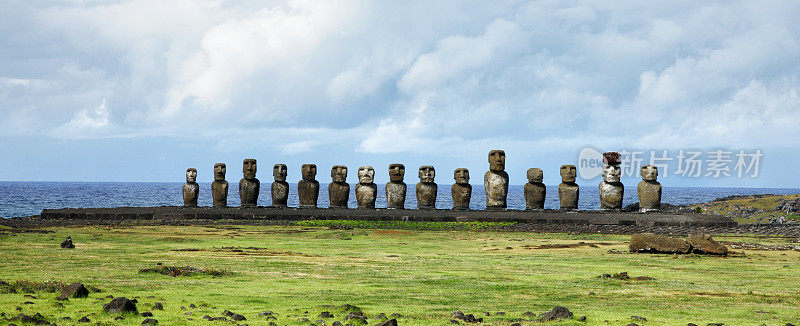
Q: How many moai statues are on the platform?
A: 15